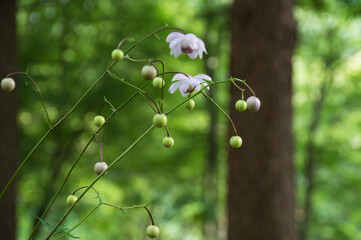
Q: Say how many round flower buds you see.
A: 14